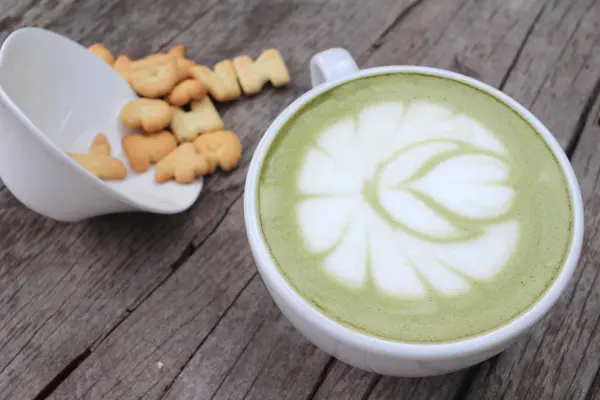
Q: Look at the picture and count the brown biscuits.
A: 13